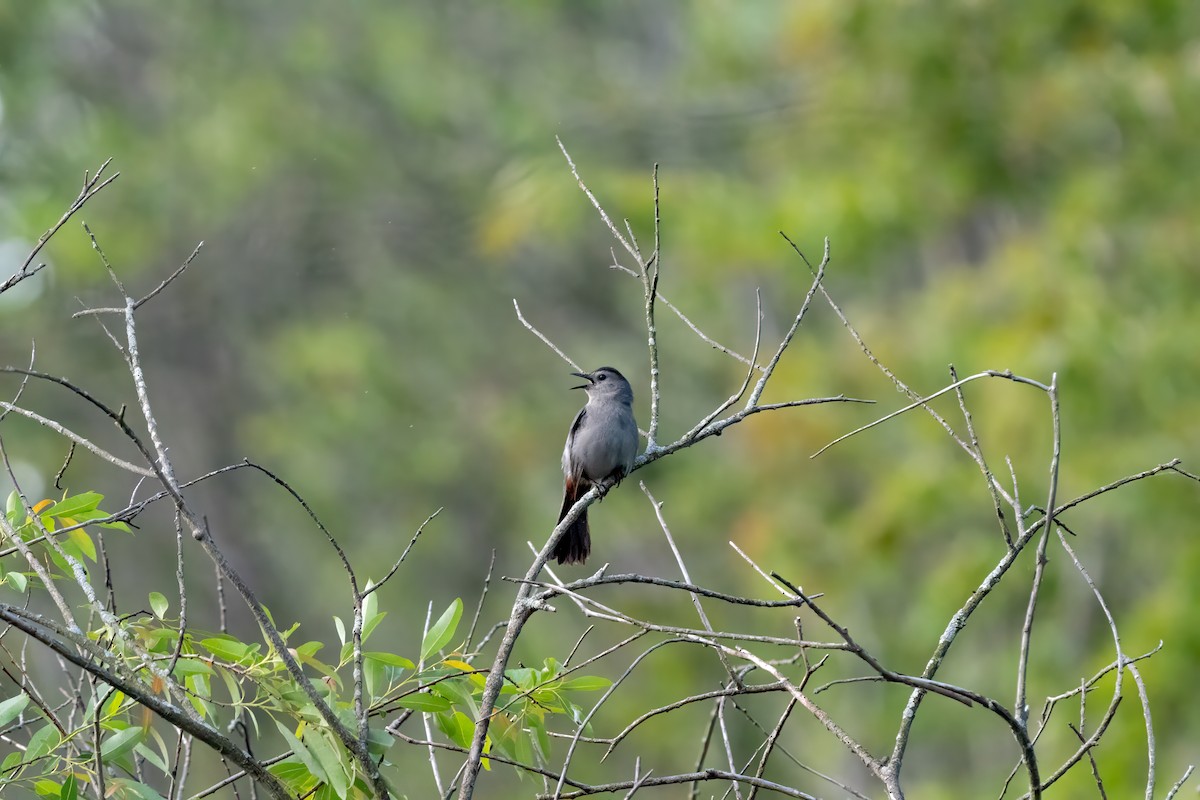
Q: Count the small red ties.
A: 0